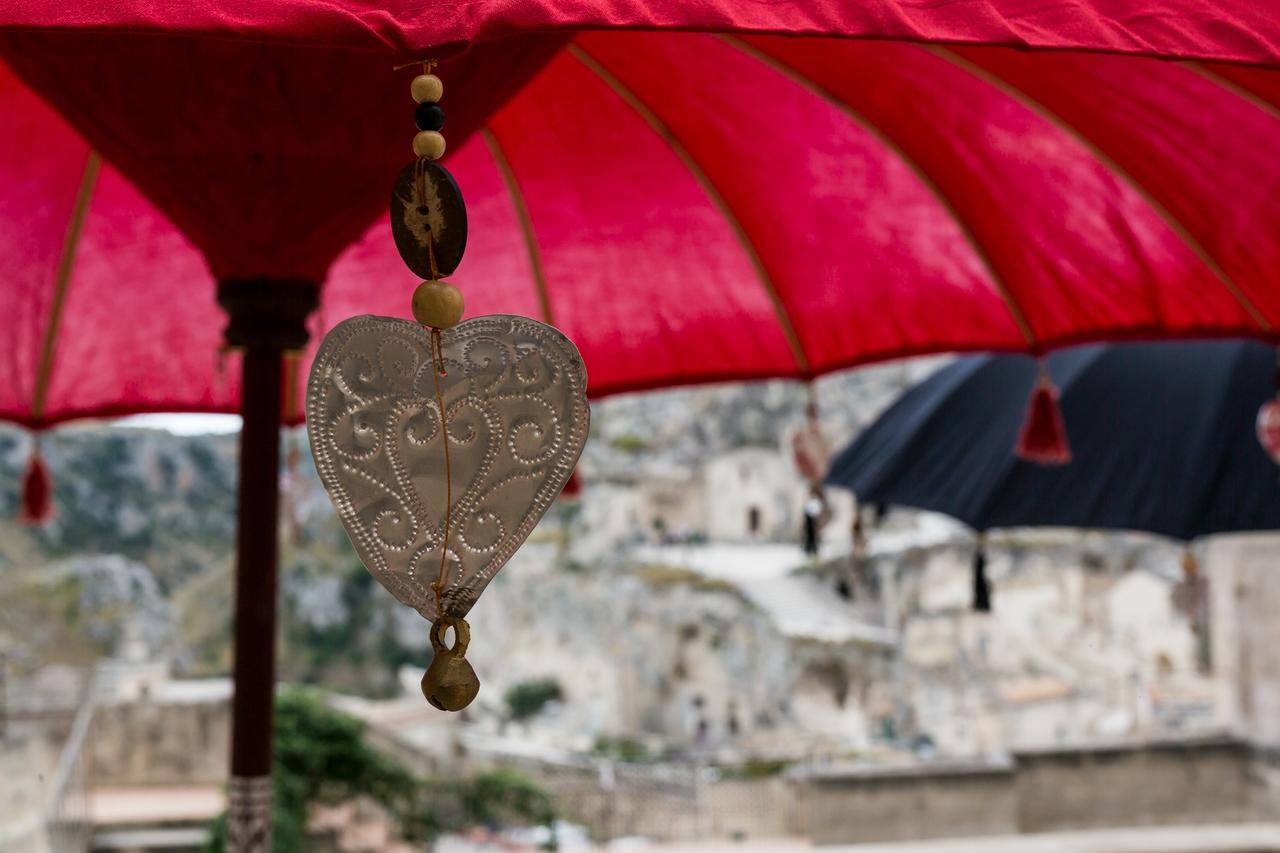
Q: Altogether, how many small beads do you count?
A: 3